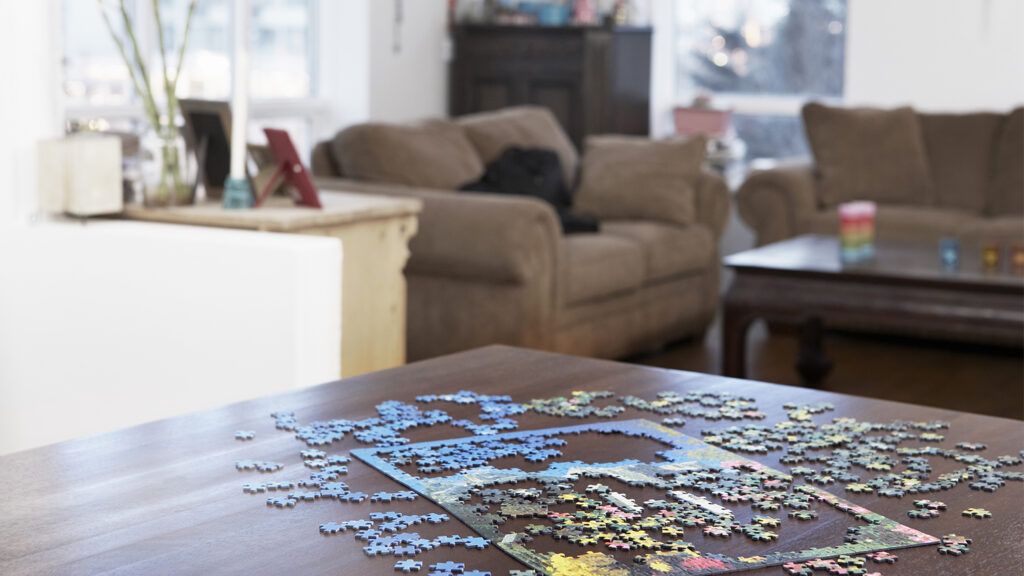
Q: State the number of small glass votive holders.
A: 3